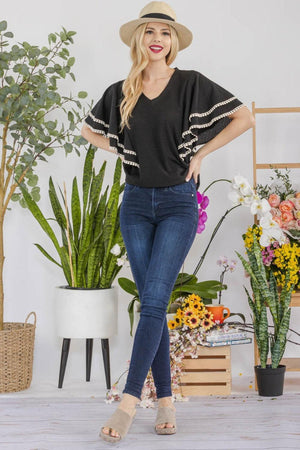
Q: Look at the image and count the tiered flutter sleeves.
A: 2